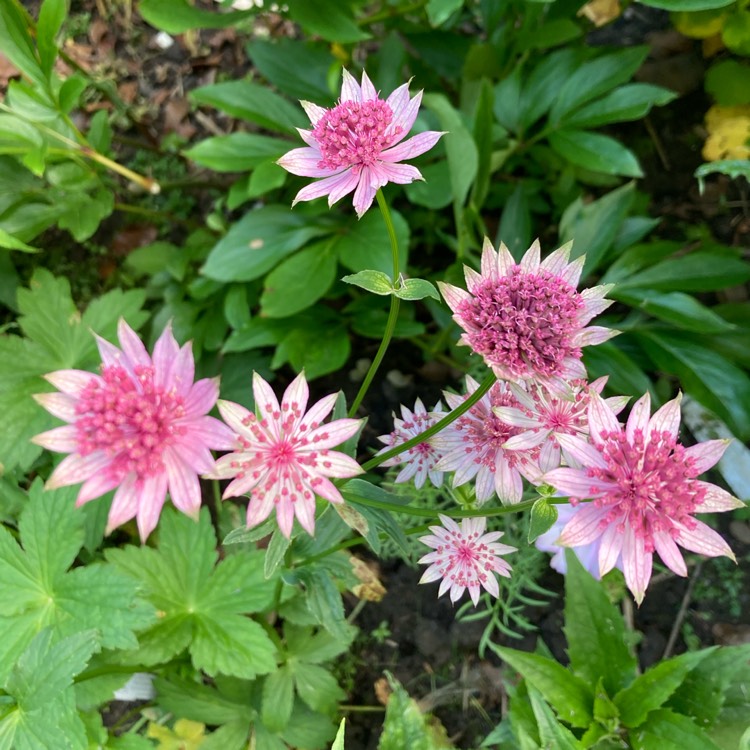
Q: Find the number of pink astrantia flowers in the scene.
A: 9